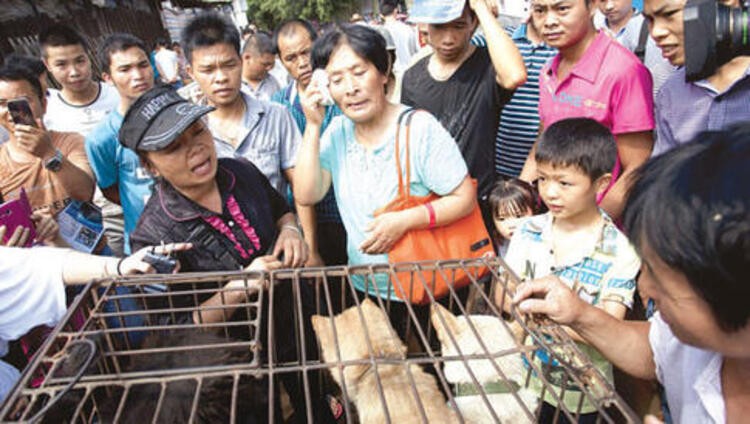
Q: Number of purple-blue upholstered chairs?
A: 0